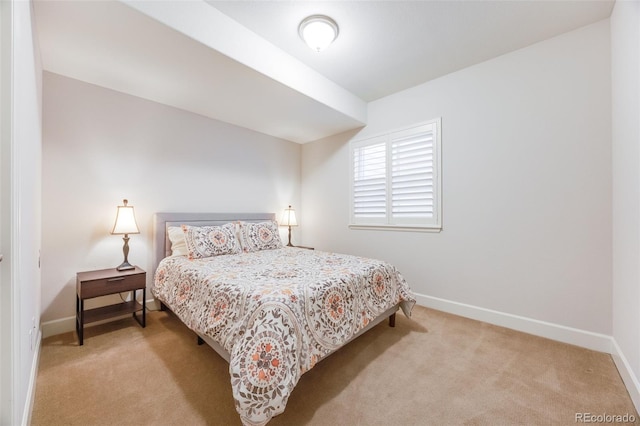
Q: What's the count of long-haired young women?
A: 0